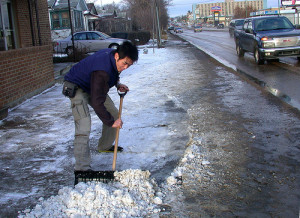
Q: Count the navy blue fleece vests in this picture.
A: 1